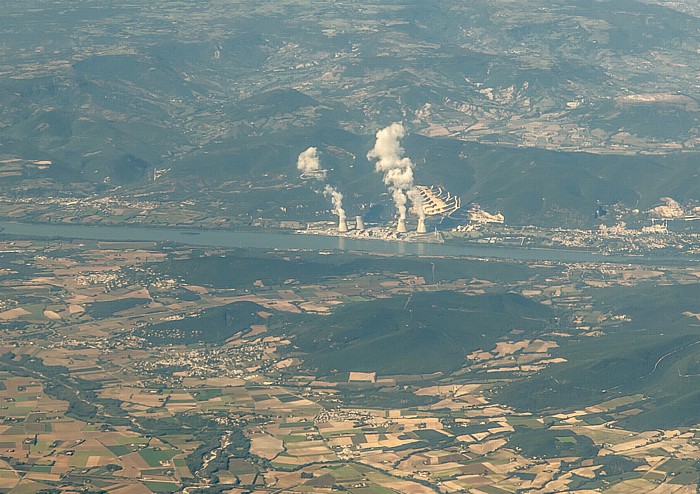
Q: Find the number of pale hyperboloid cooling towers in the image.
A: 4